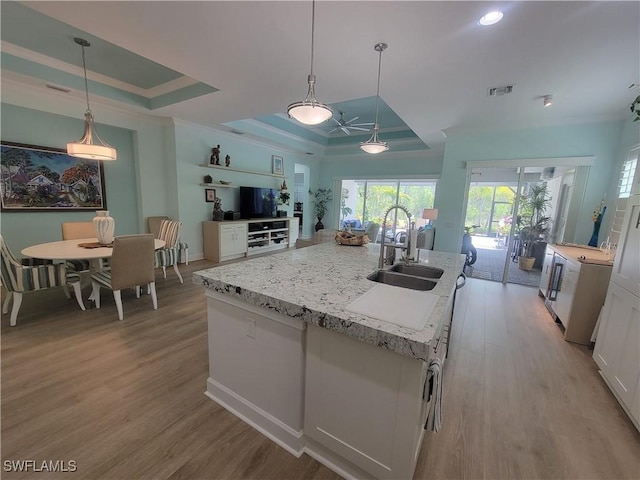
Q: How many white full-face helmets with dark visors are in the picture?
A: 0